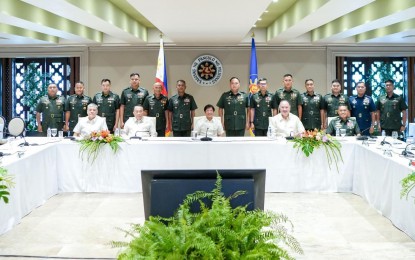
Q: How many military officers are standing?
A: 13